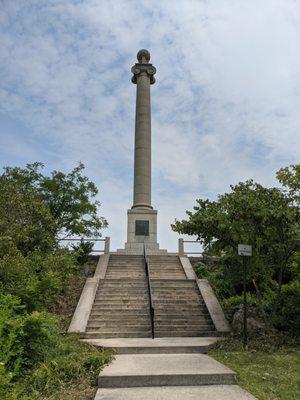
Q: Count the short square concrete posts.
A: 2